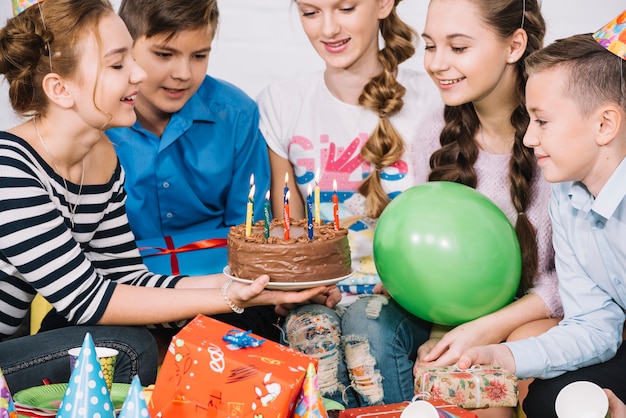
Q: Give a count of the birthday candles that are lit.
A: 8